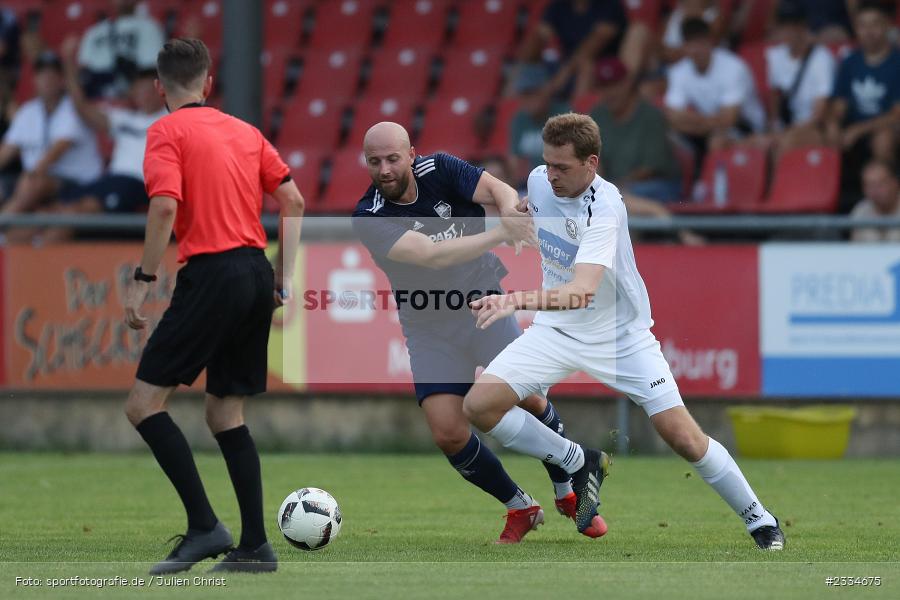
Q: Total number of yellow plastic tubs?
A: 1